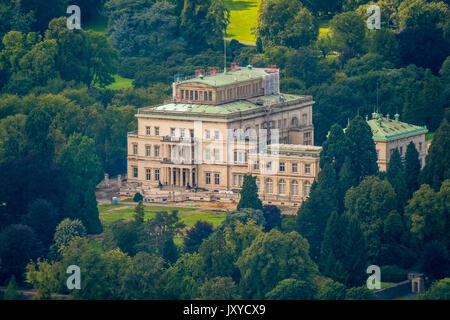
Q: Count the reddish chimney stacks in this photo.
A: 4